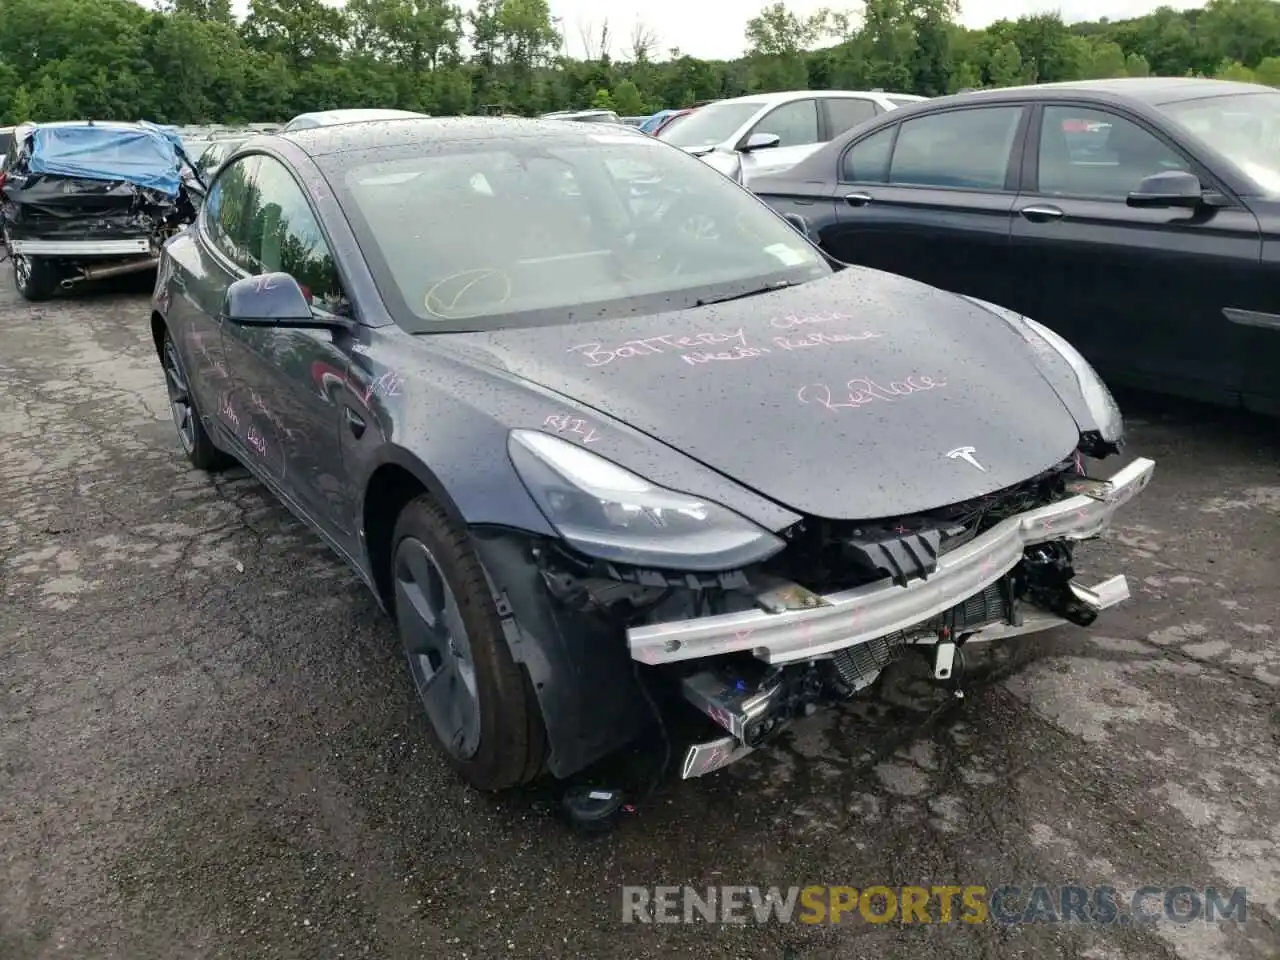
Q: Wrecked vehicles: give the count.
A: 2